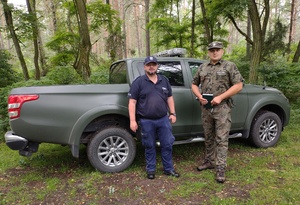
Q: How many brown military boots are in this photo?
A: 2